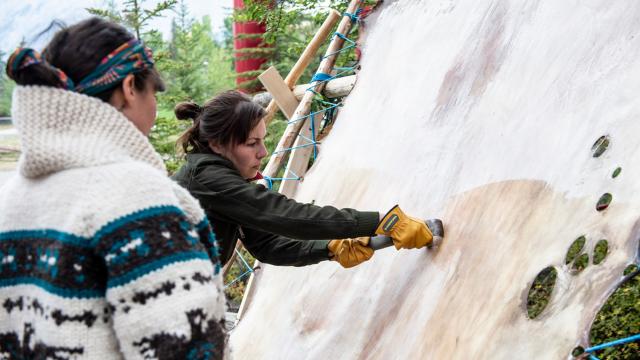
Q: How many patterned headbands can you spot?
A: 1